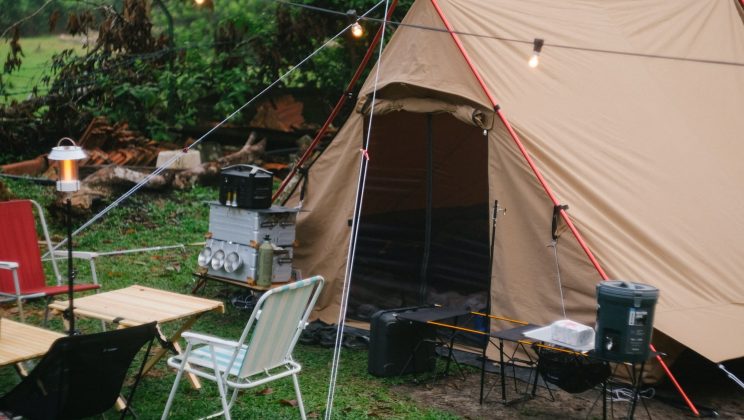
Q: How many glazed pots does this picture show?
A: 0